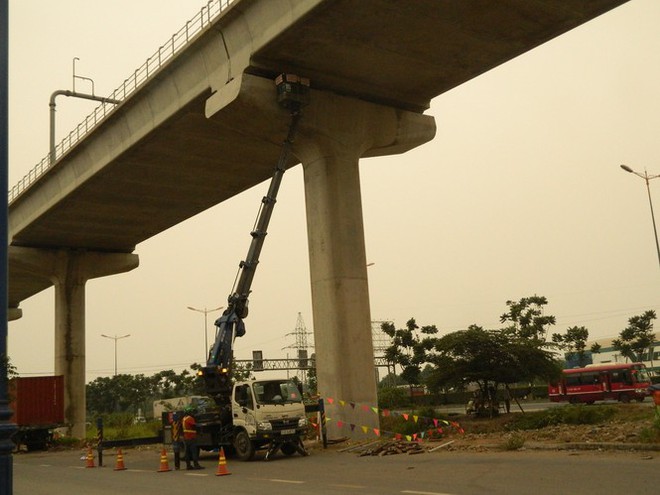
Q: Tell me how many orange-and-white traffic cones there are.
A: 4